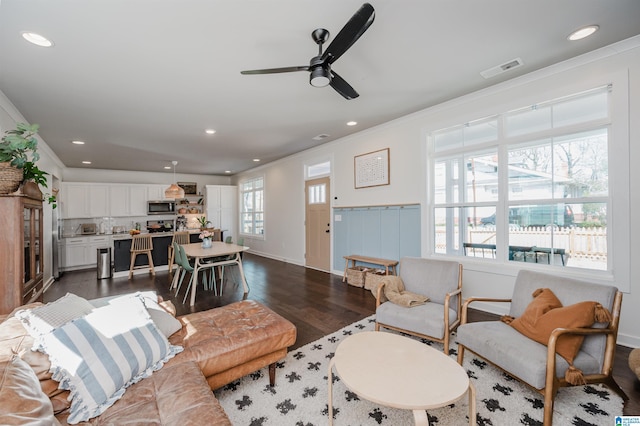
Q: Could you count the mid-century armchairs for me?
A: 2